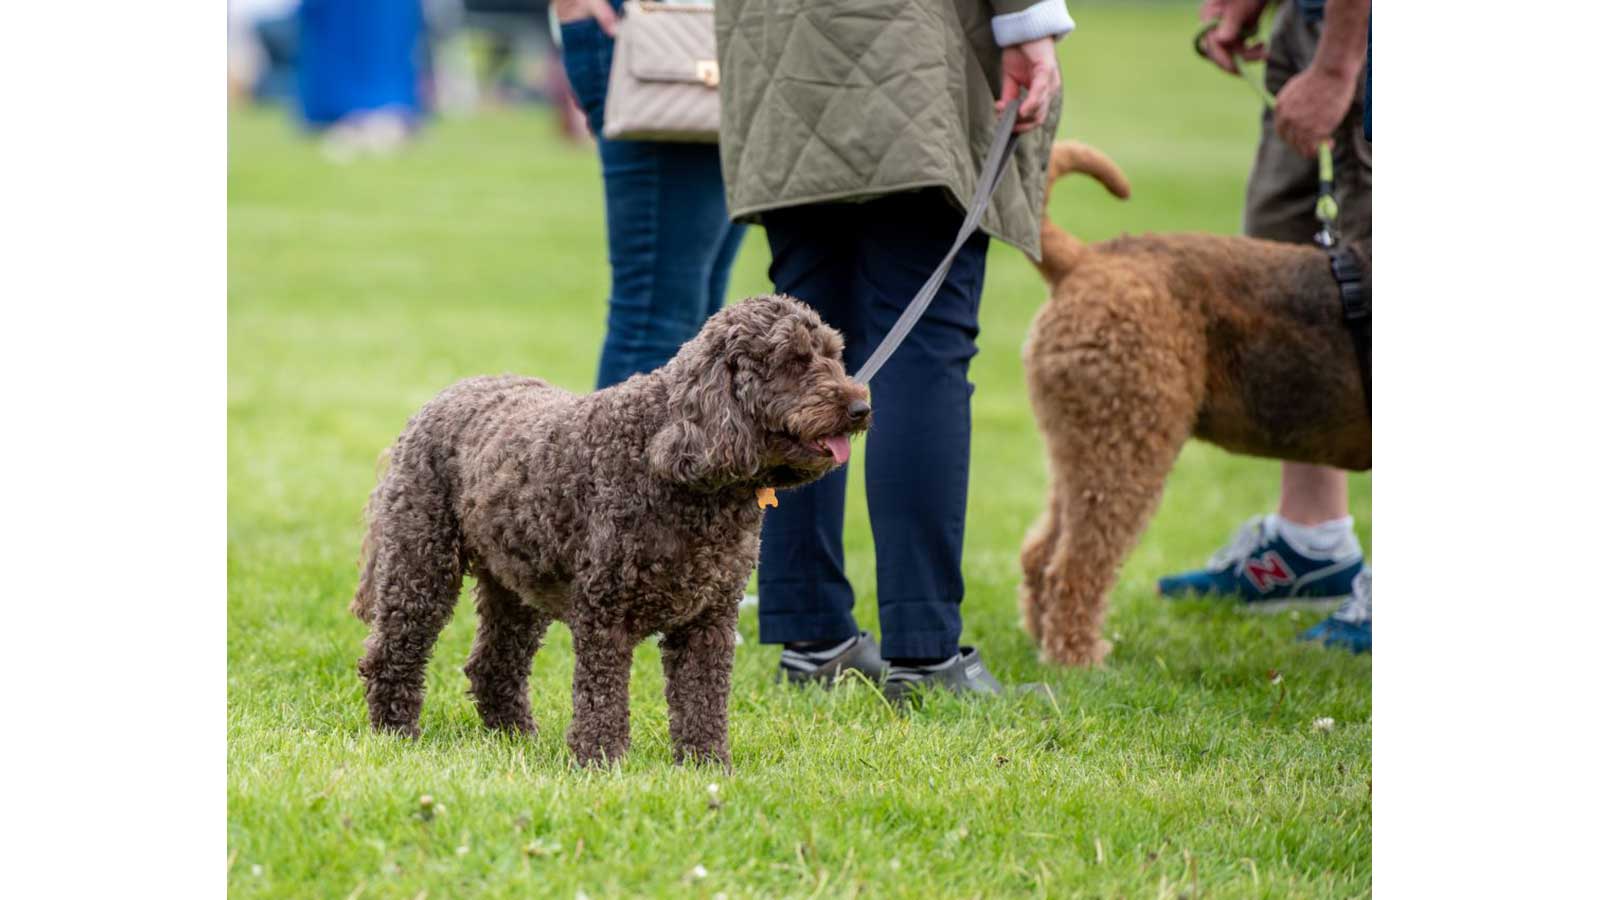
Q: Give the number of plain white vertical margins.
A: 2